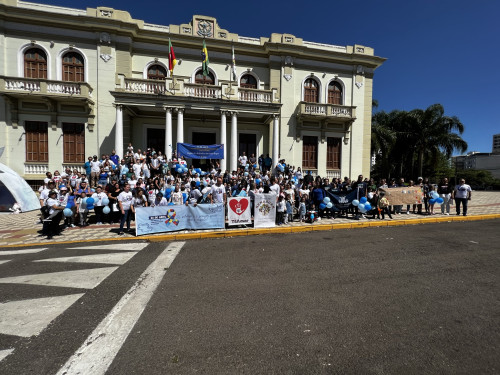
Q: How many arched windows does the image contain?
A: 7